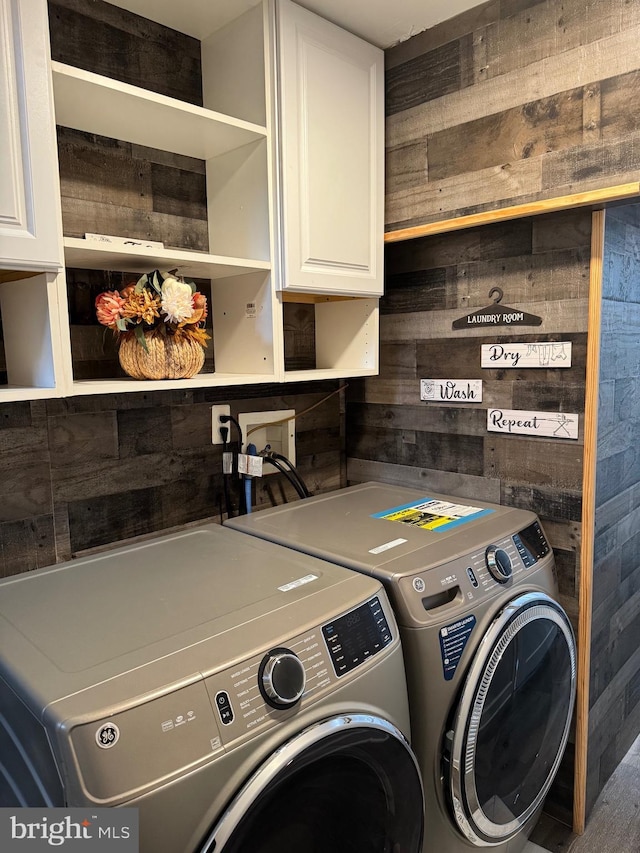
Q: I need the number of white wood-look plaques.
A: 3